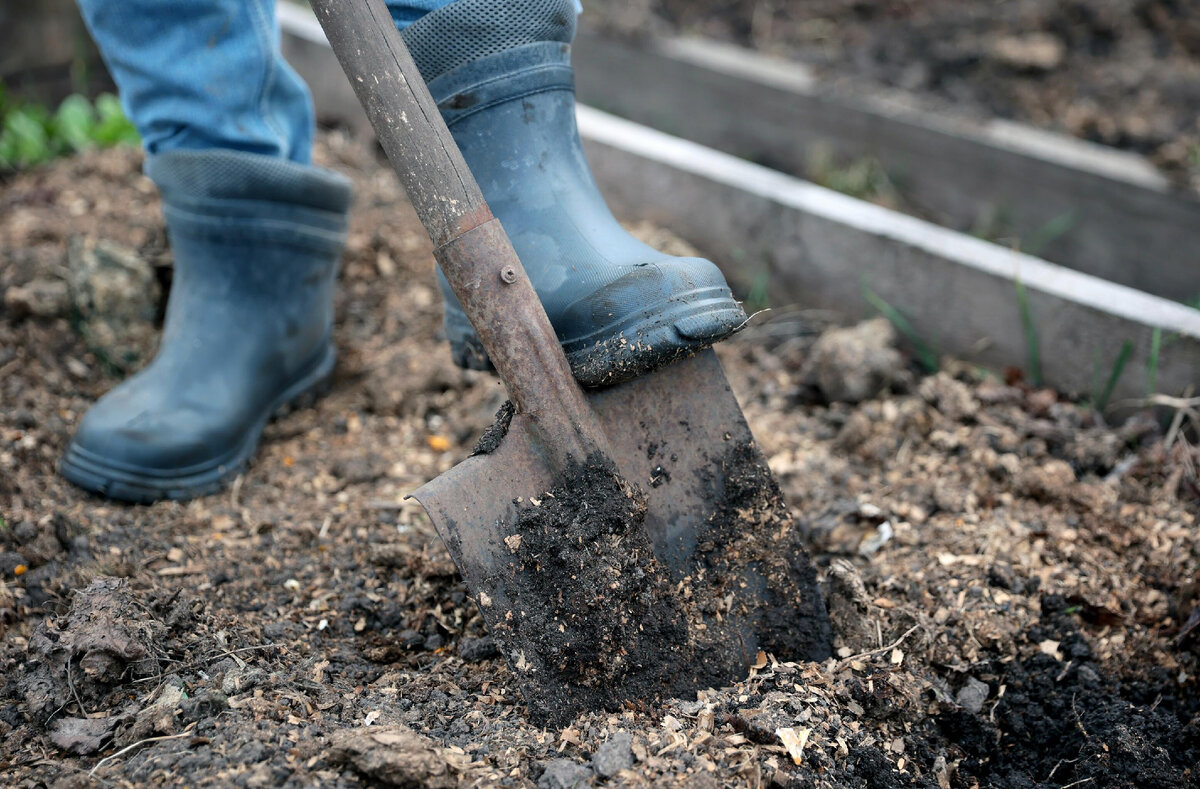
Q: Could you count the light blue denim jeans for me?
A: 1